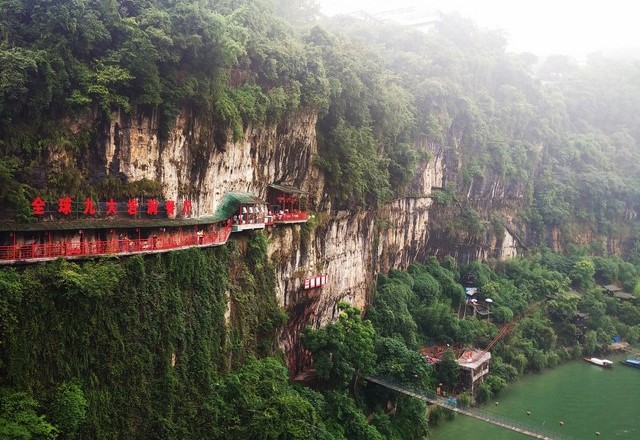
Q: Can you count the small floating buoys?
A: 4